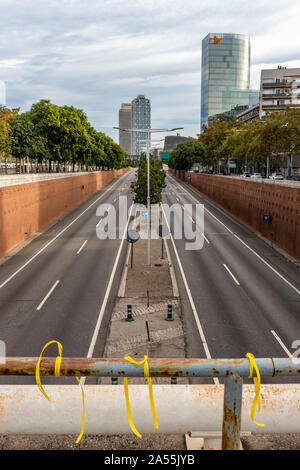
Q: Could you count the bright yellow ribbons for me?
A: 3